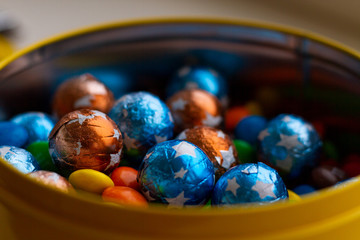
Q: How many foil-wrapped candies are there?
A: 12